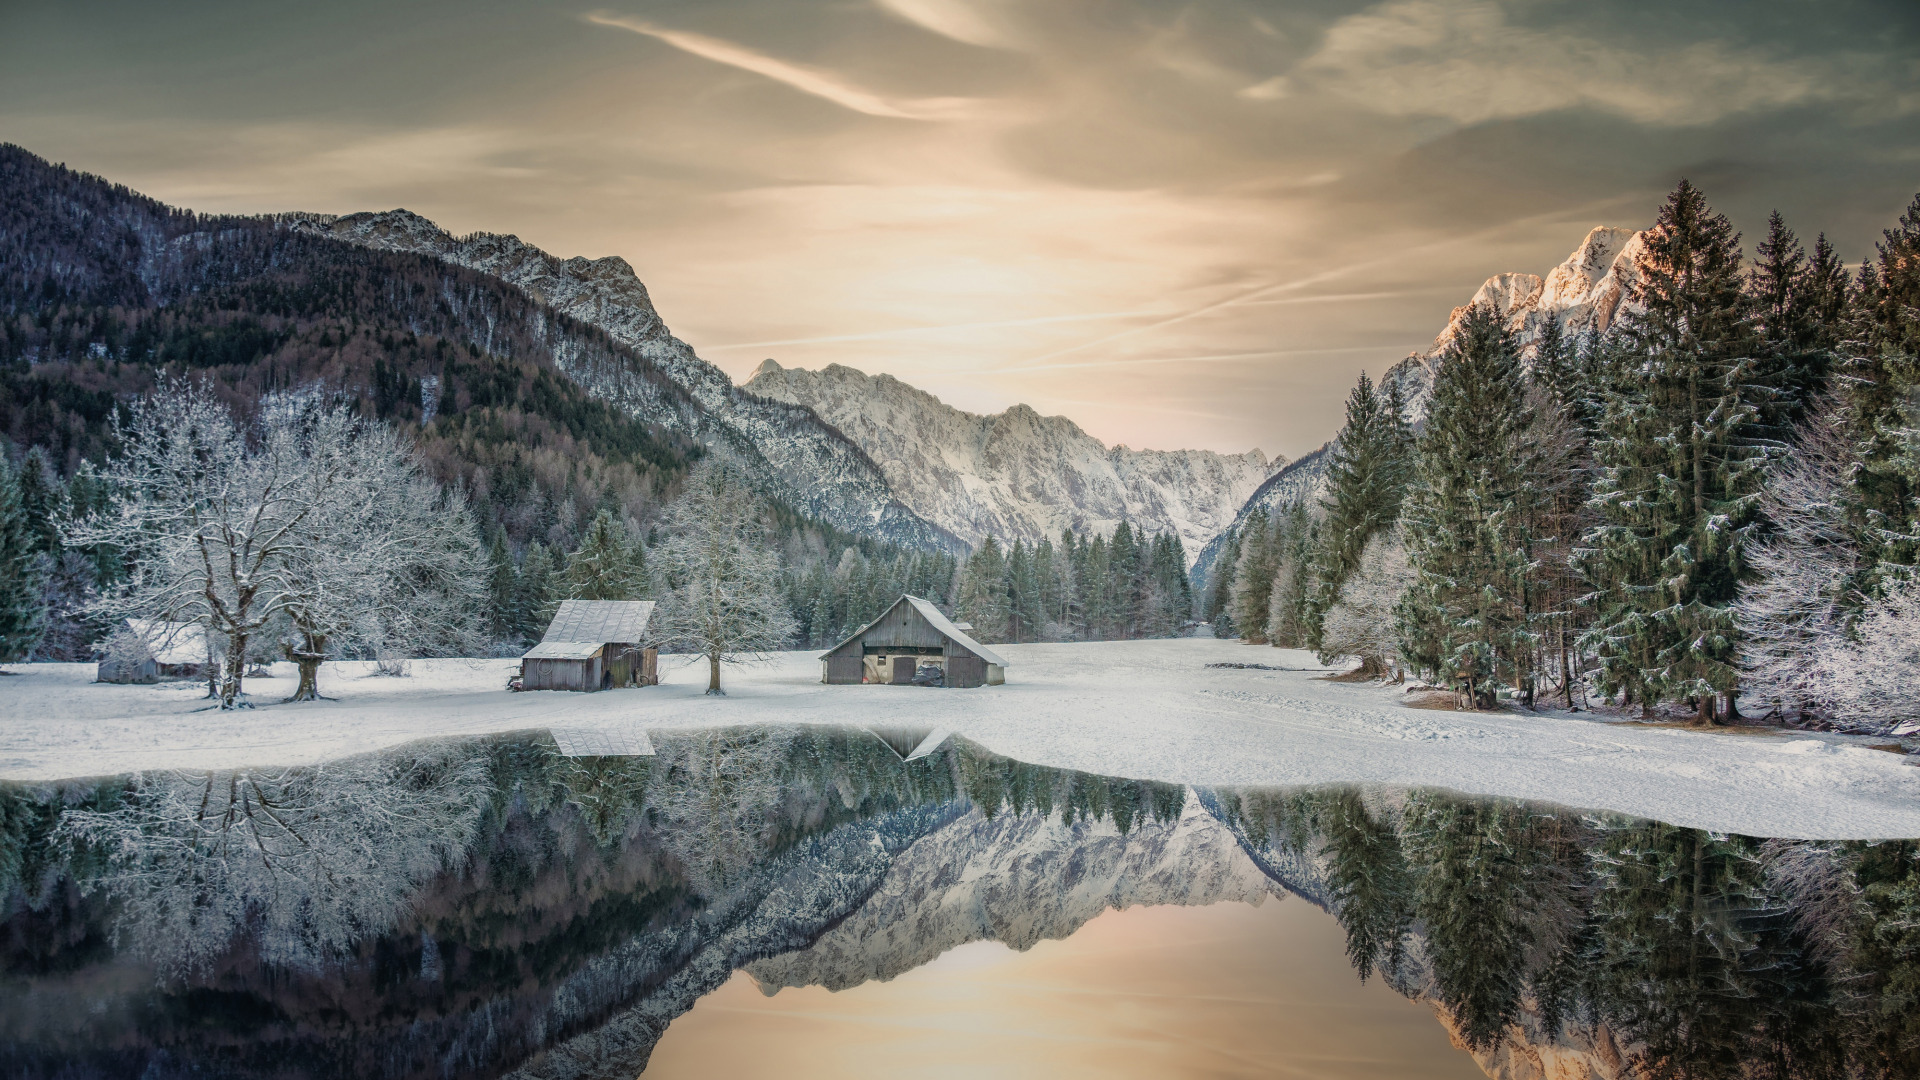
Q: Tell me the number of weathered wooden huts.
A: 3